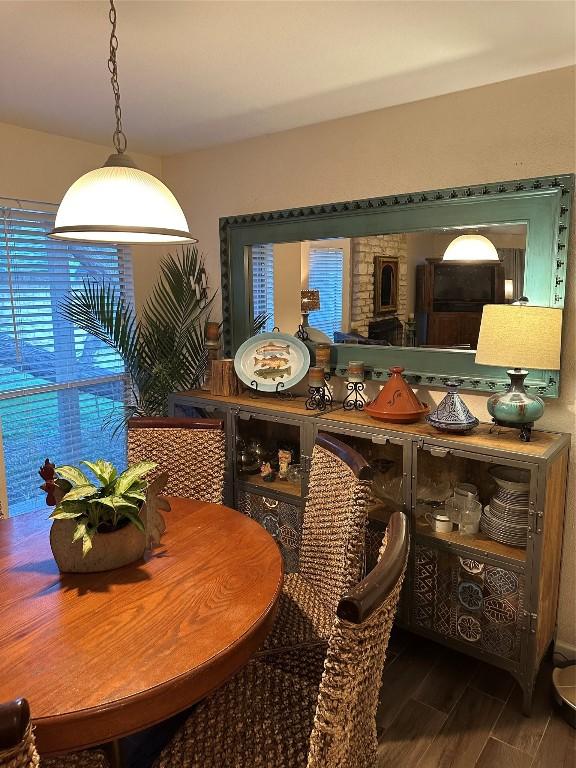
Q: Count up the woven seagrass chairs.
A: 4